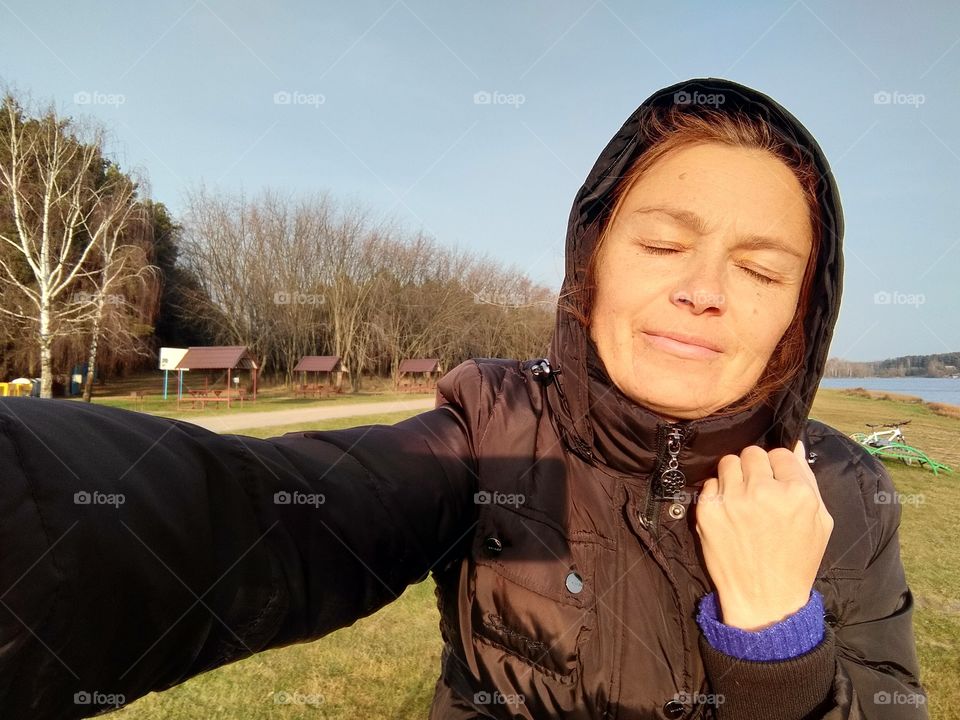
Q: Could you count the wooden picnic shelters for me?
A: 3